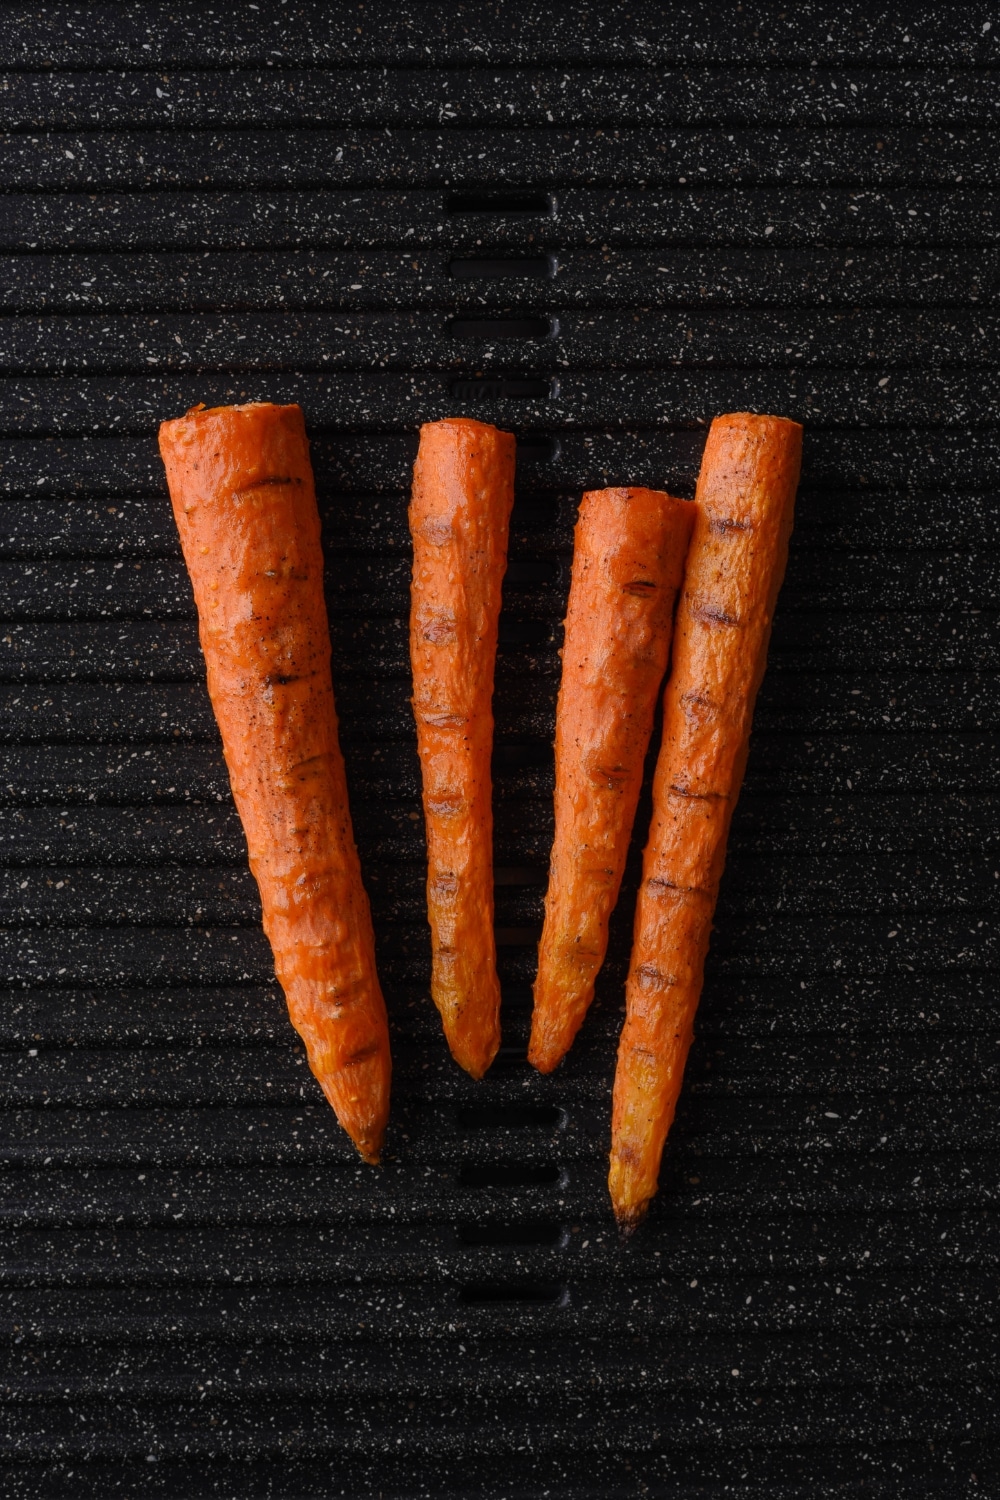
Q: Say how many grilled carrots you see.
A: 4